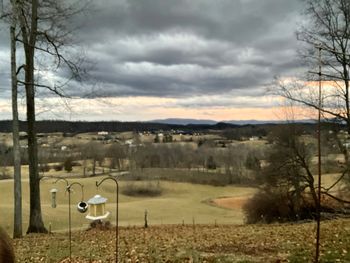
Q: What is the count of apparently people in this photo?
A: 0